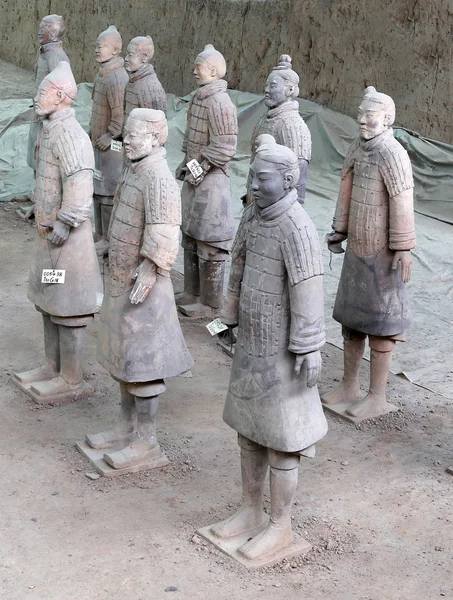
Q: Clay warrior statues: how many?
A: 9